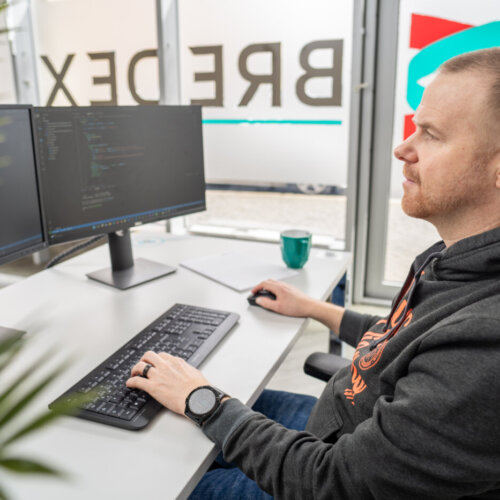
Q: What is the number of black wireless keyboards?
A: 1